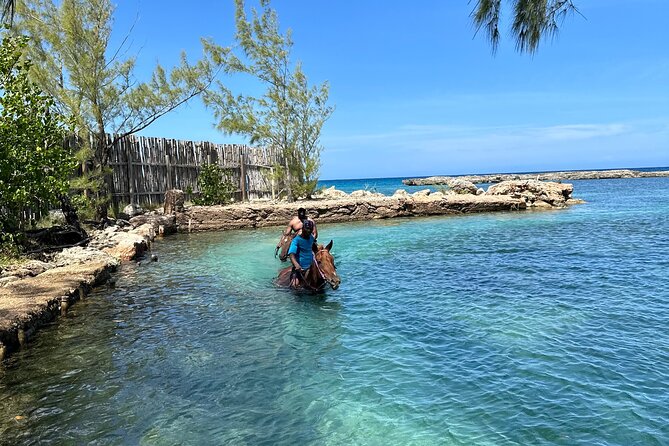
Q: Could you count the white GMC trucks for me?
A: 0